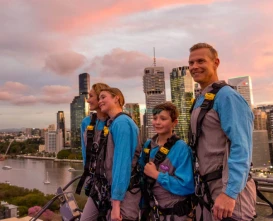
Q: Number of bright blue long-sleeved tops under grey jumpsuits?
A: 4